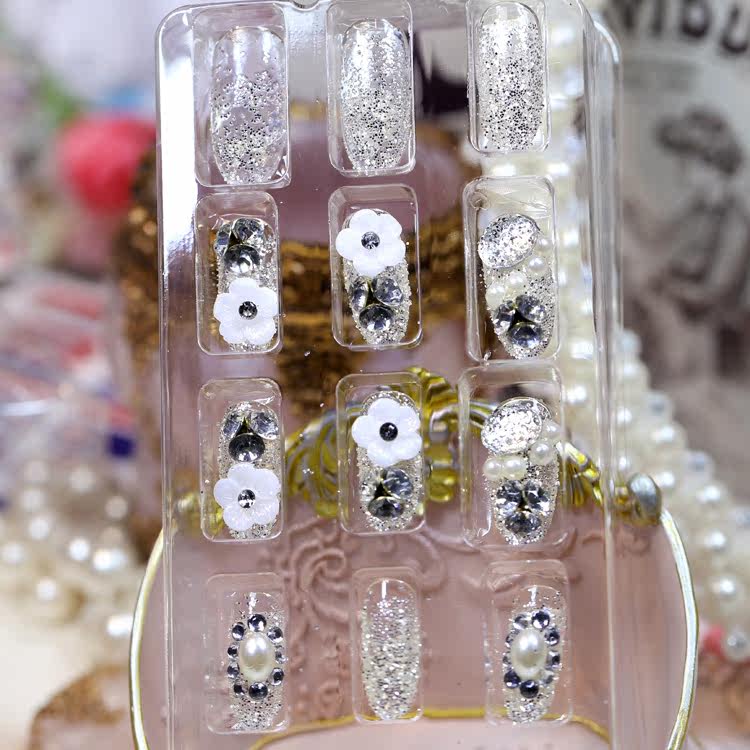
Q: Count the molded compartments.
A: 12